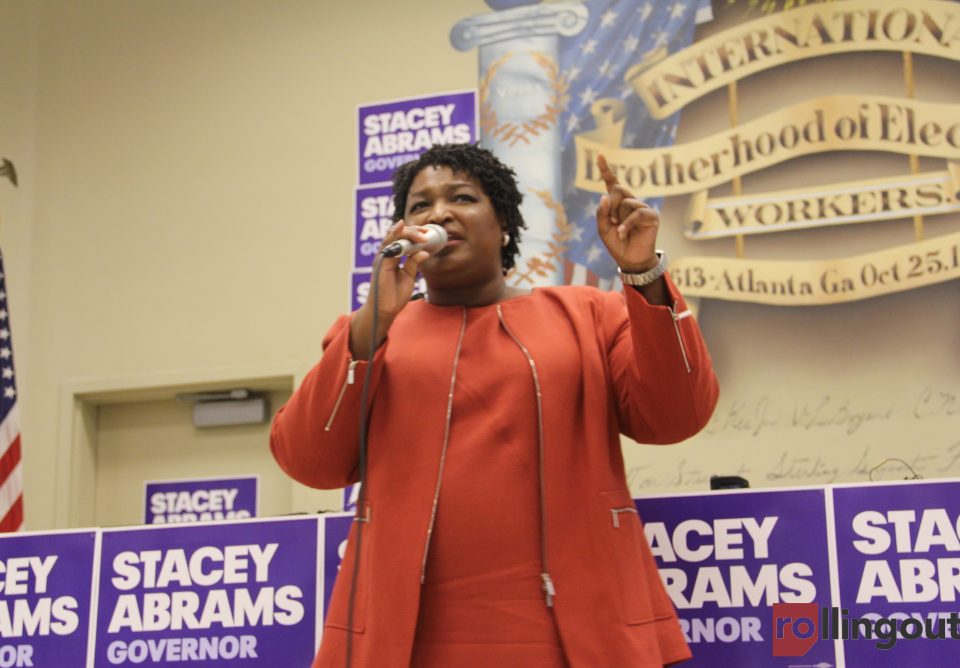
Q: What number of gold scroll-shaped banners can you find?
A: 4